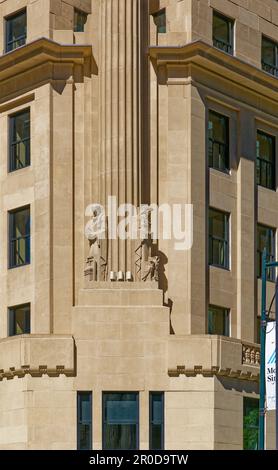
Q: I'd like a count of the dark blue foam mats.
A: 0